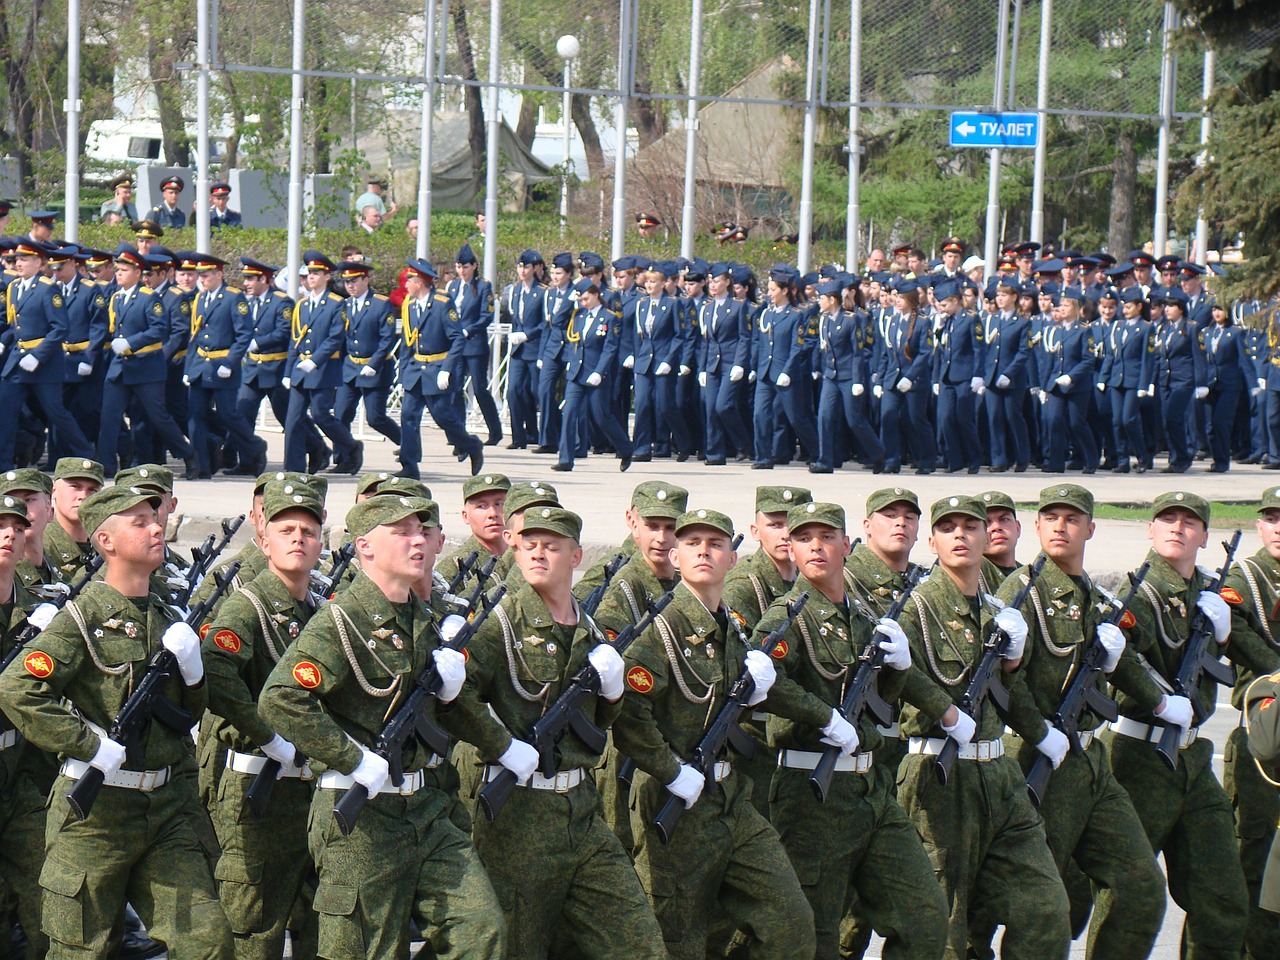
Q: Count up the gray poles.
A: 13